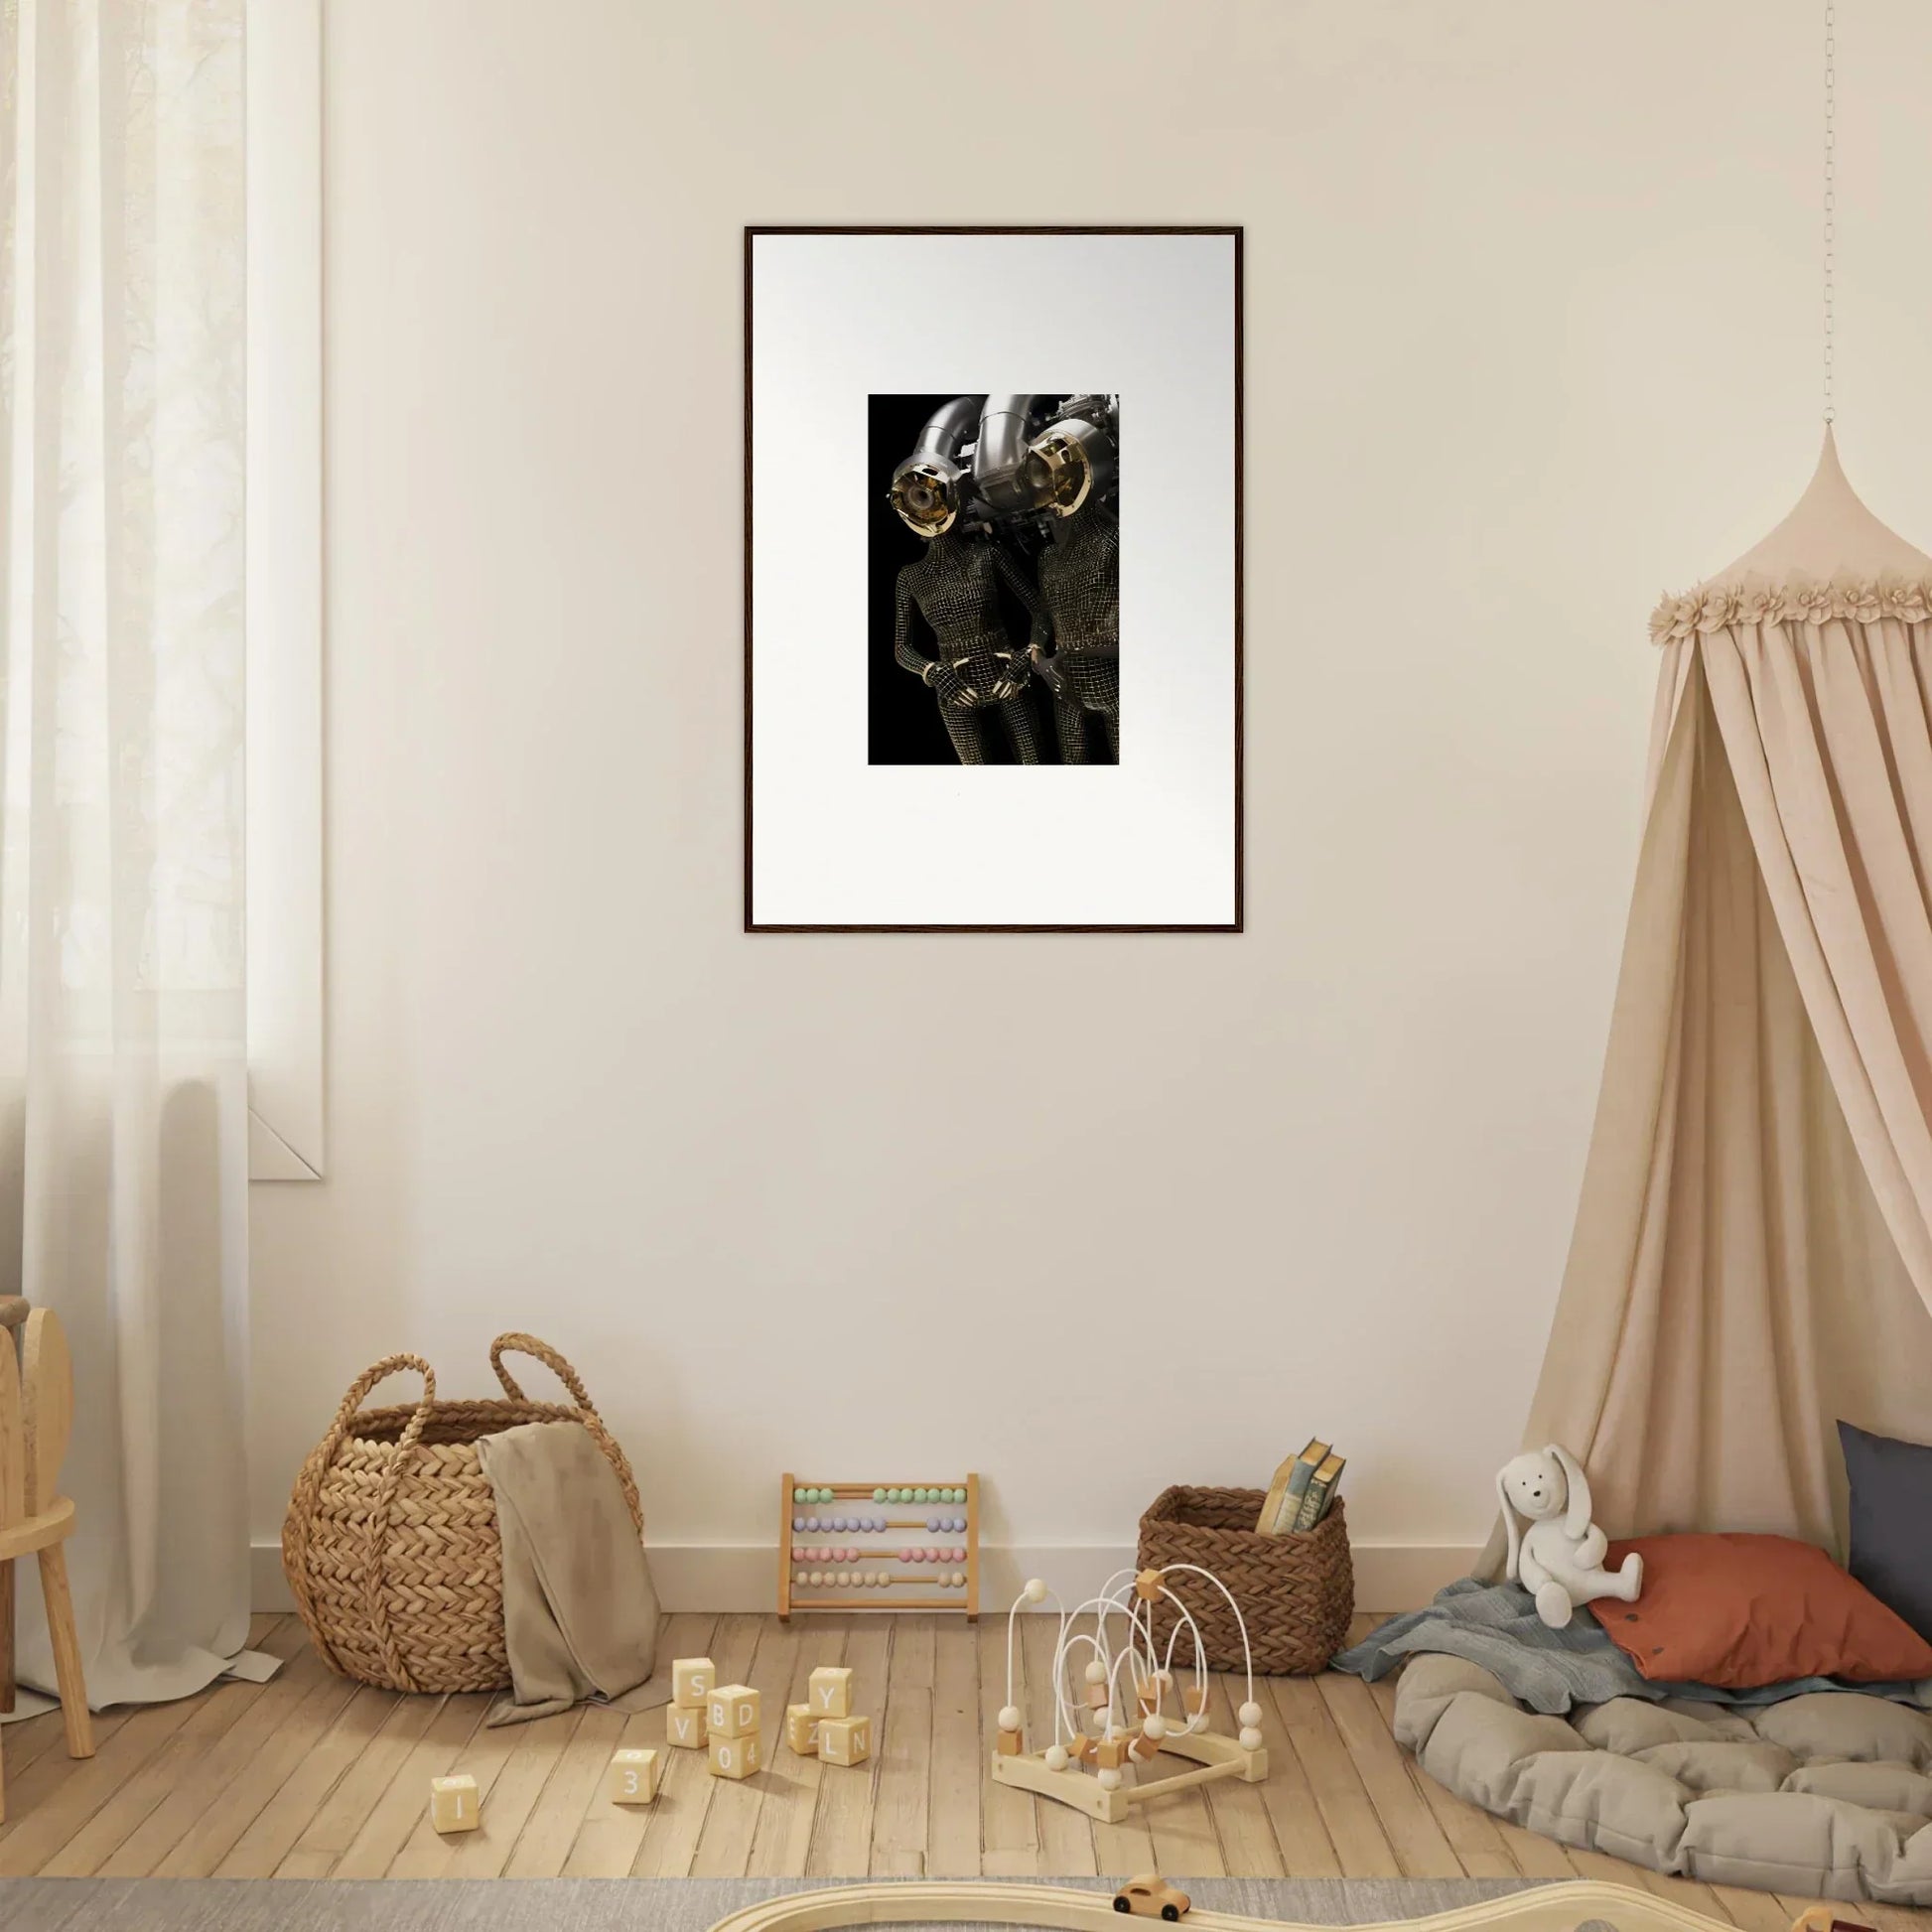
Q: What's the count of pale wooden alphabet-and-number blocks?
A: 9